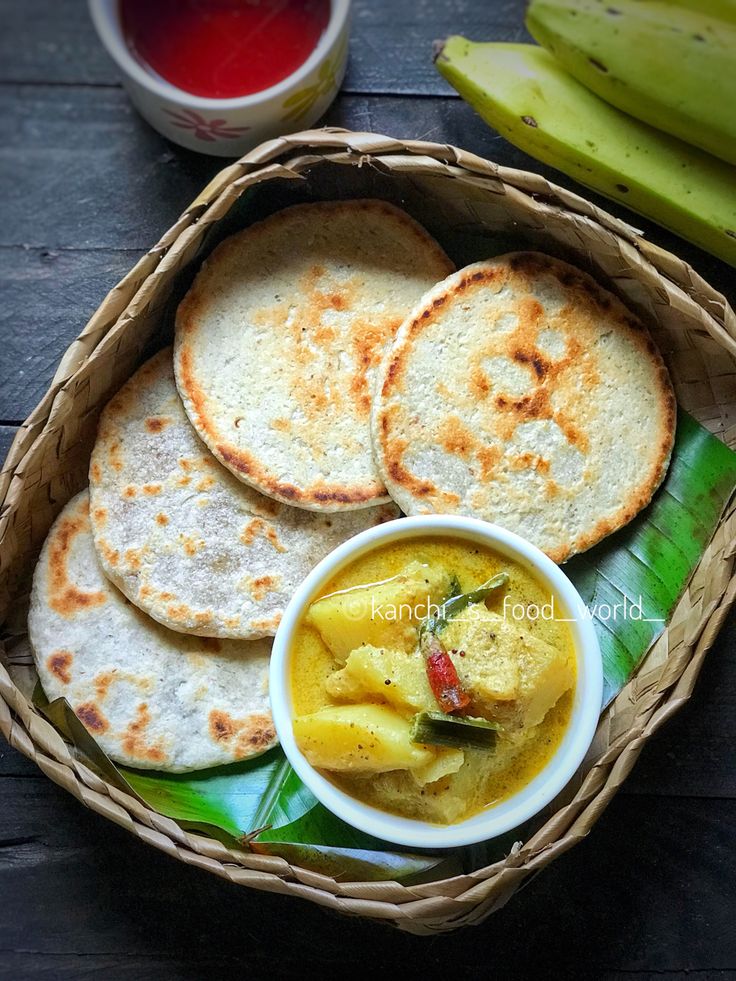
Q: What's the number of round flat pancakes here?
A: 4